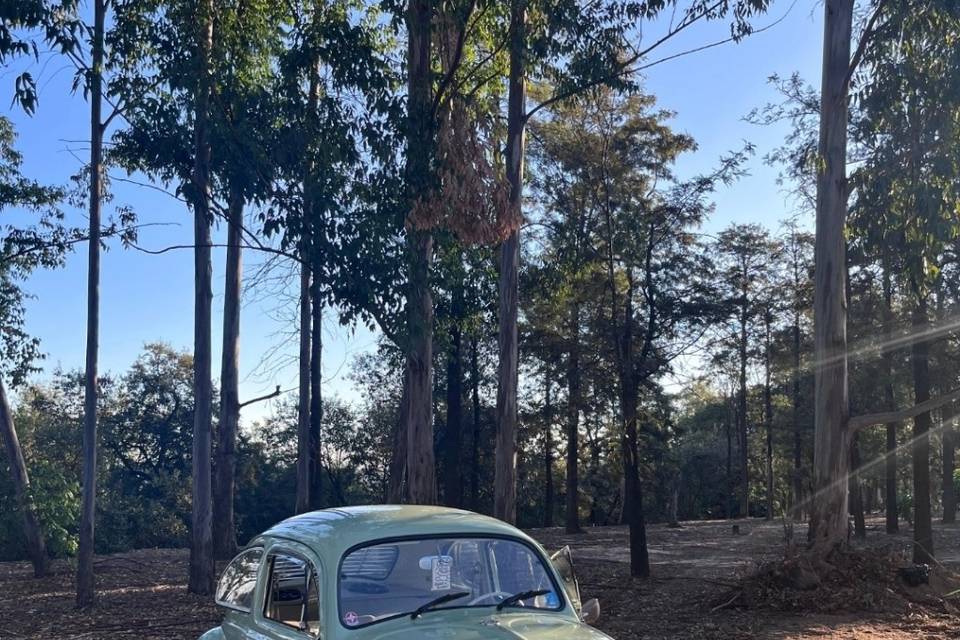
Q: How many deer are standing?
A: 0